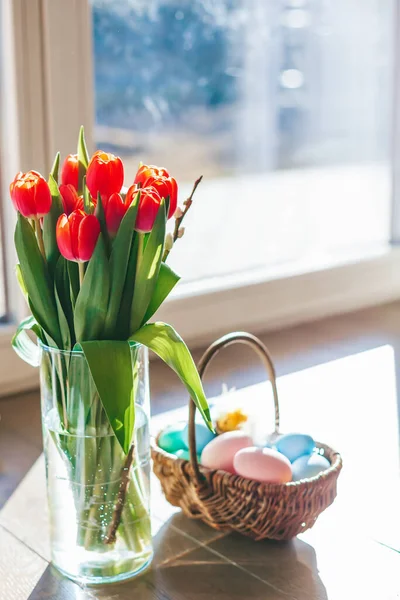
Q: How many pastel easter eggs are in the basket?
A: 7